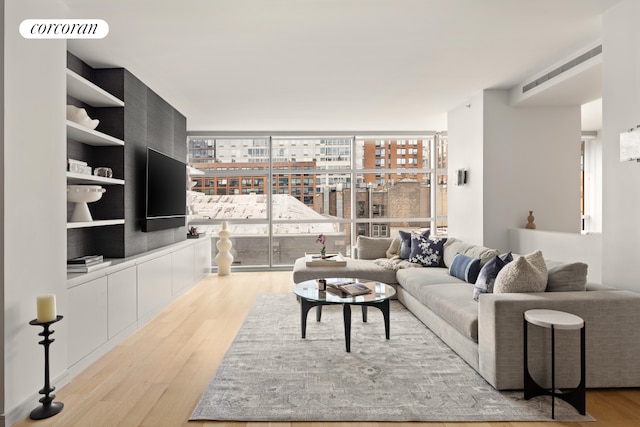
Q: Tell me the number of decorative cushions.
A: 5